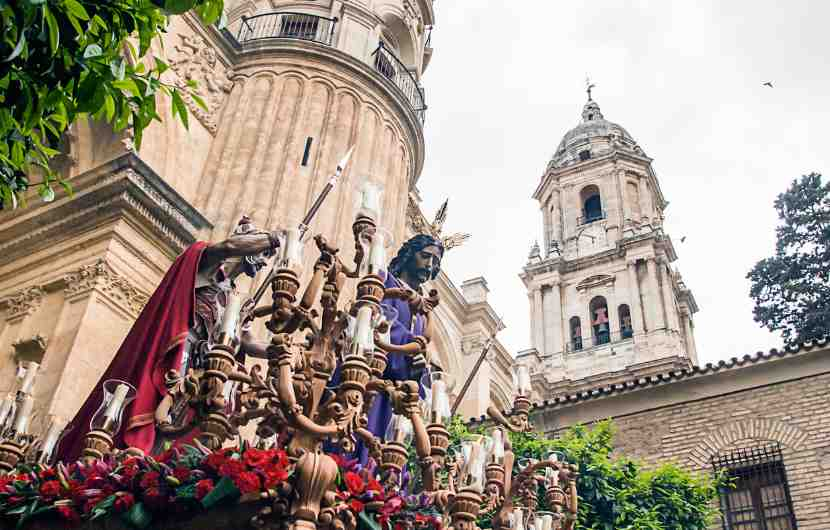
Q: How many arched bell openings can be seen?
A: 4